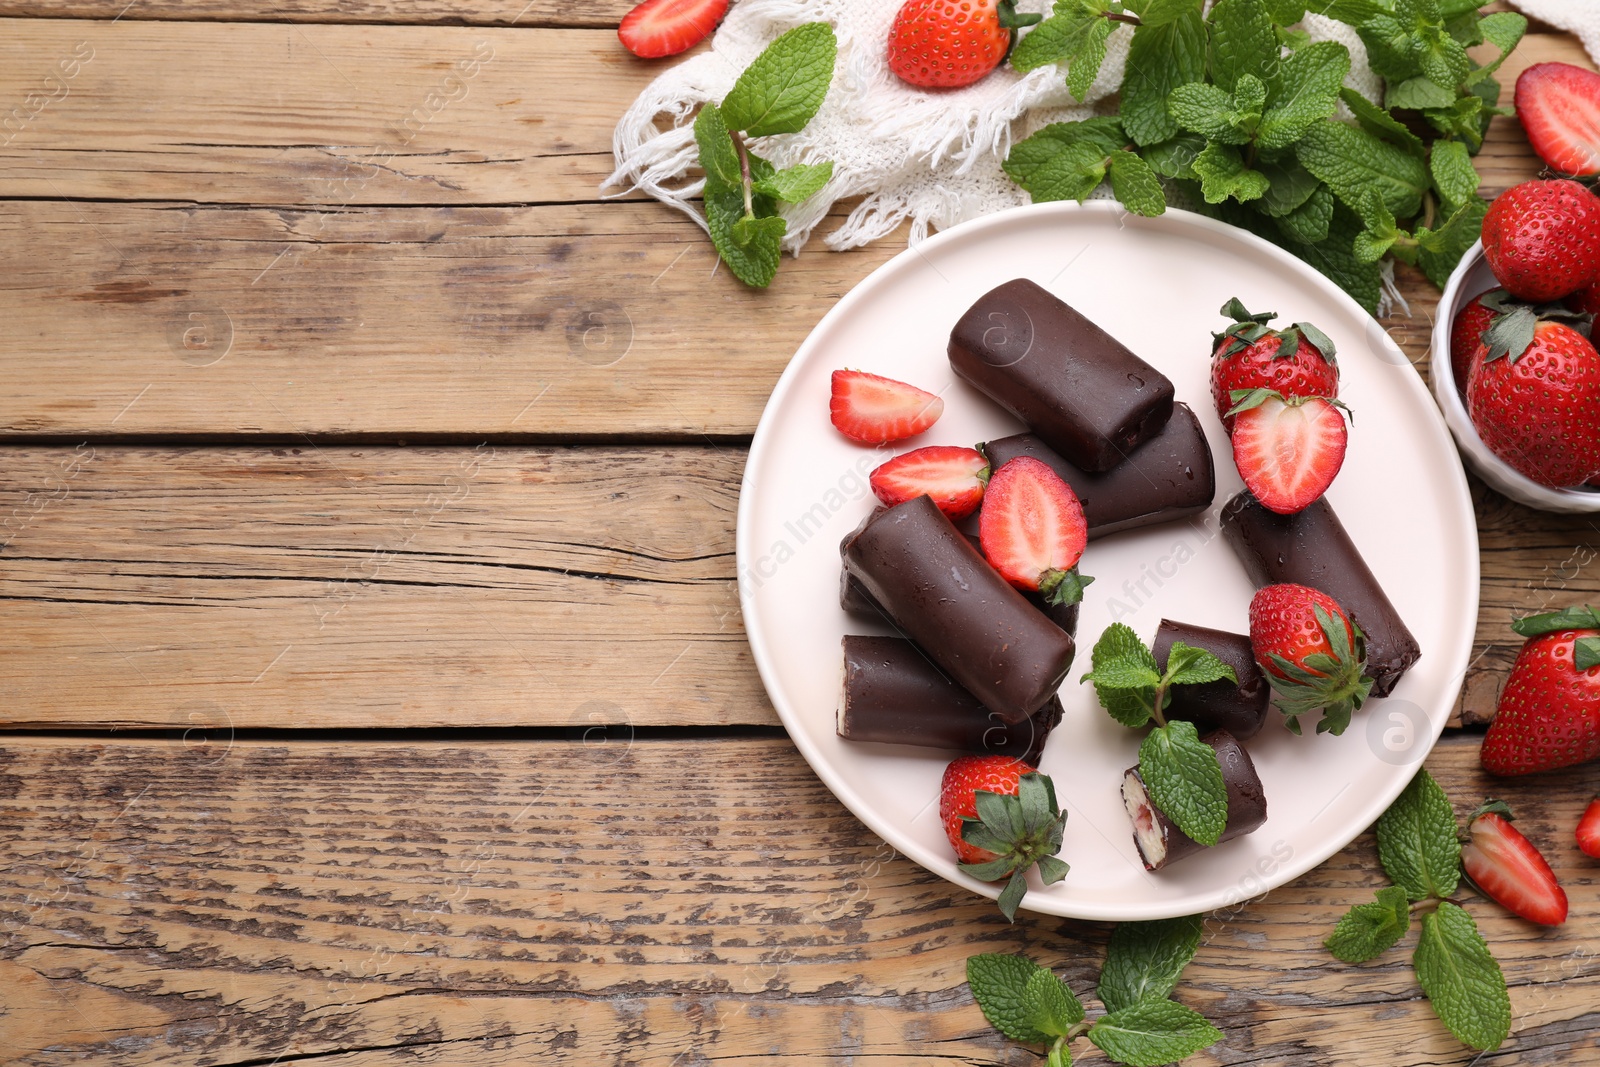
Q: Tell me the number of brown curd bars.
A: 8